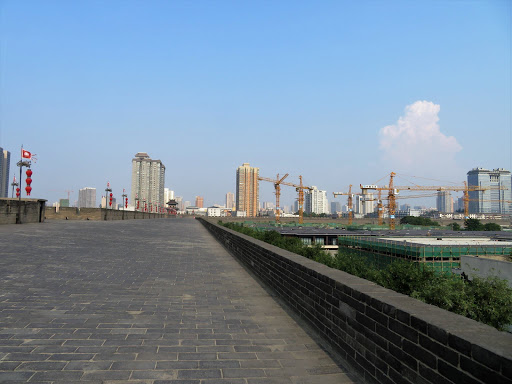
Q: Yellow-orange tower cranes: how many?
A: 6